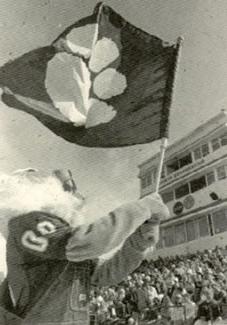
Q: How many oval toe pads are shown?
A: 4